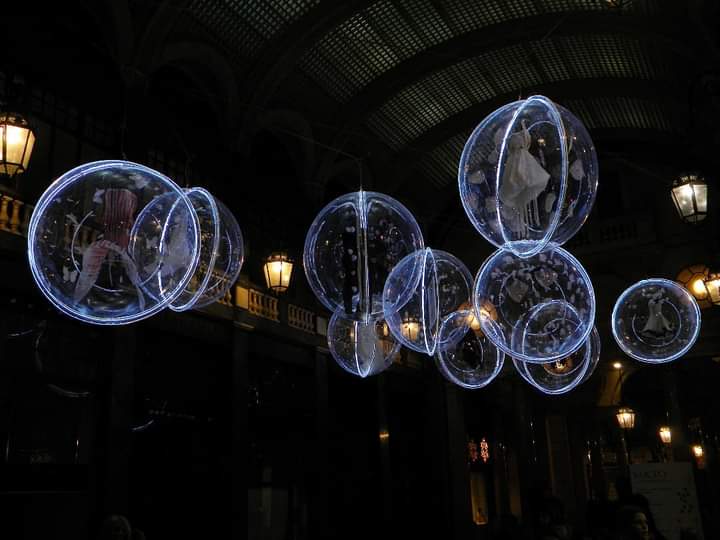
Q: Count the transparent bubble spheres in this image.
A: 10